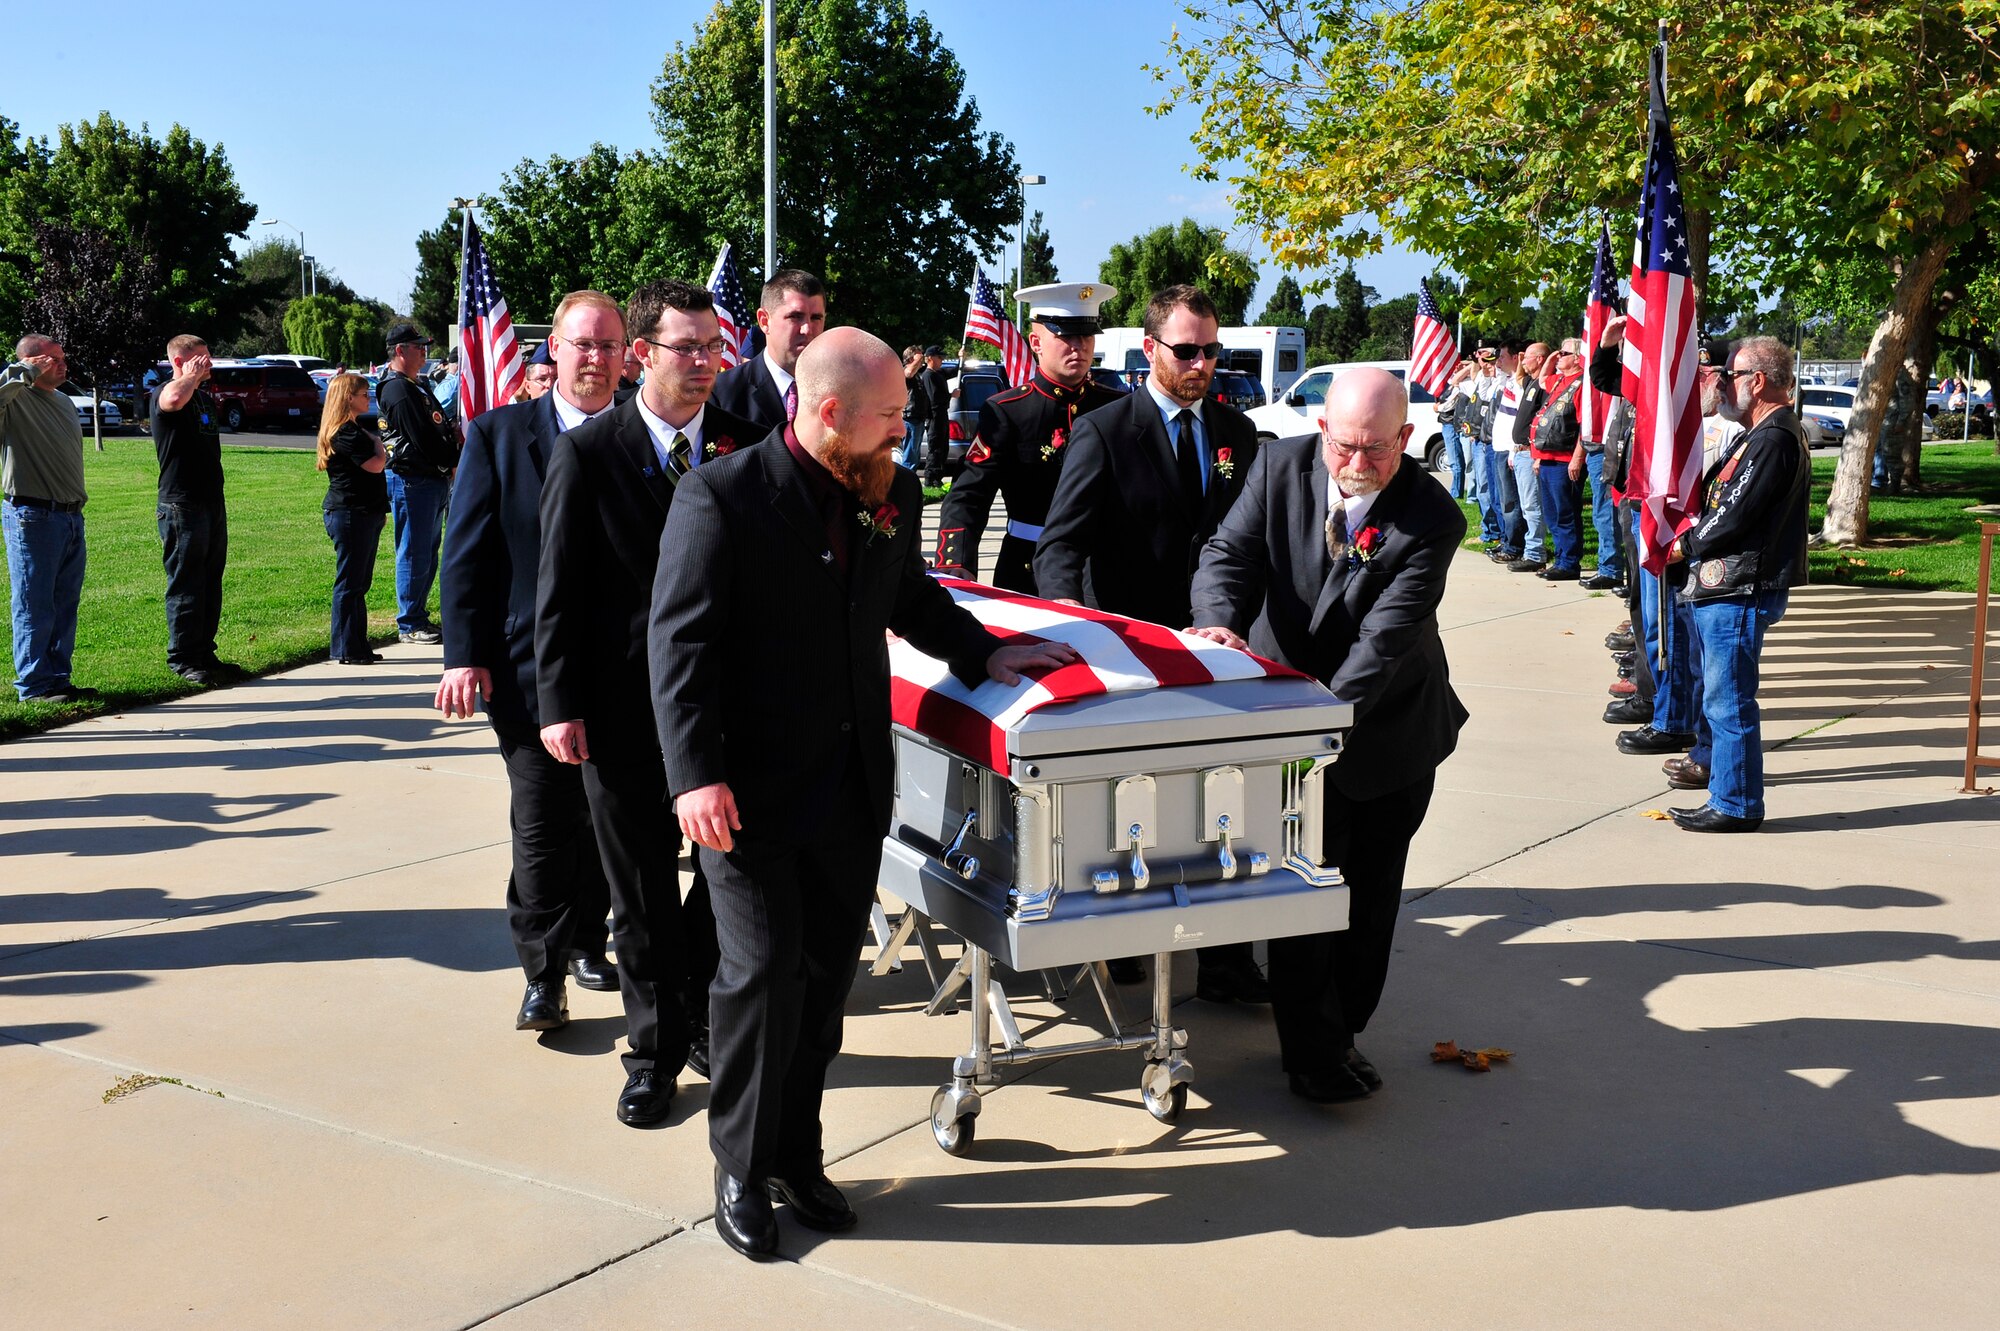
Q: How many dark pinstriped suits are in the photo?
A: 1